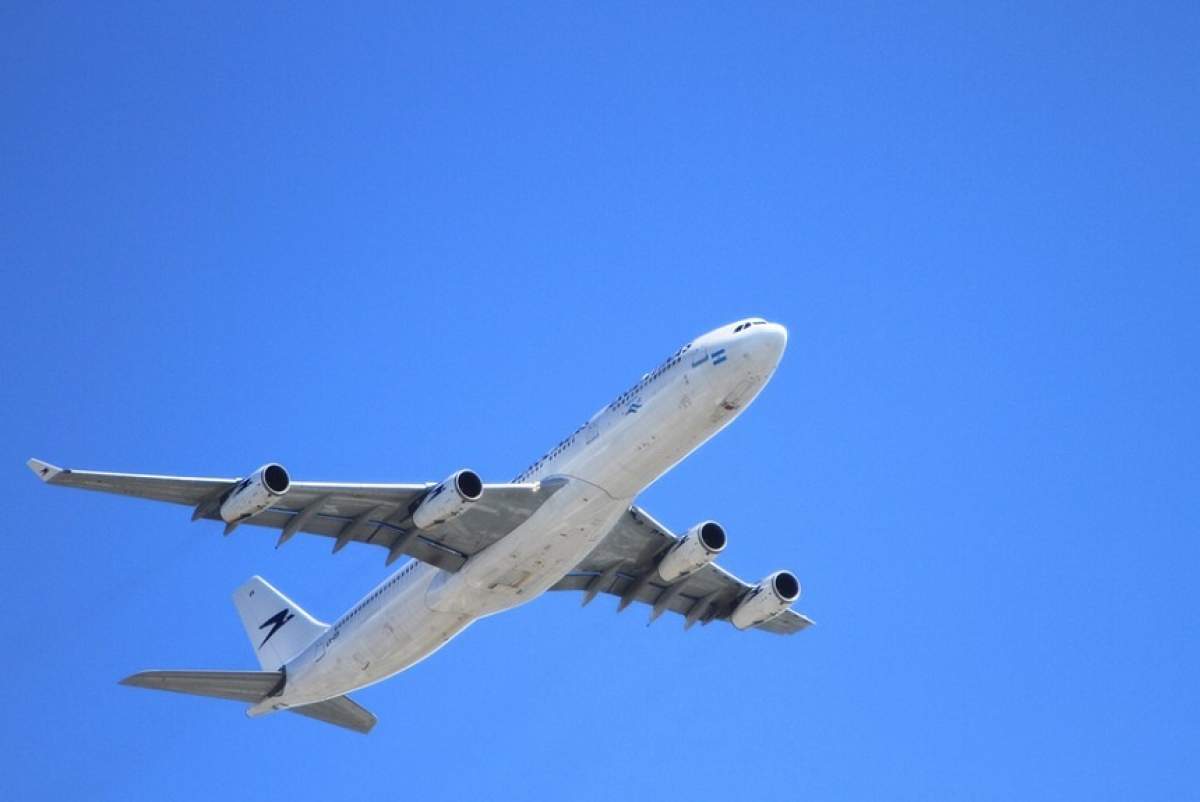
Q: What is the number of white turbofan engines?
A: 4